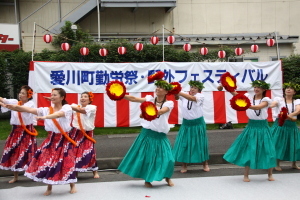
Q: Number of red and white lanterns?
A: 14